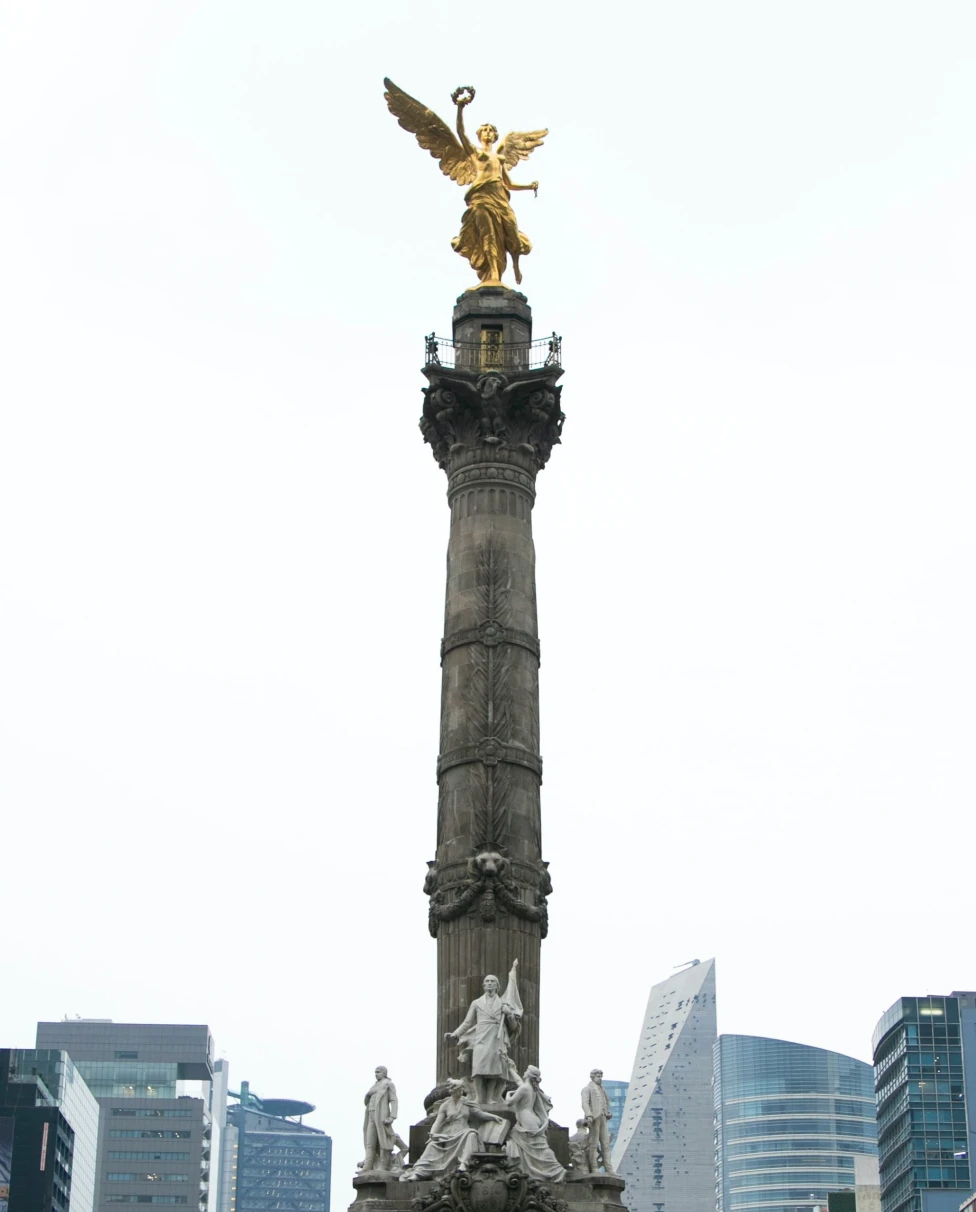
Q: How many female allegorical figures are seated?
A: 2